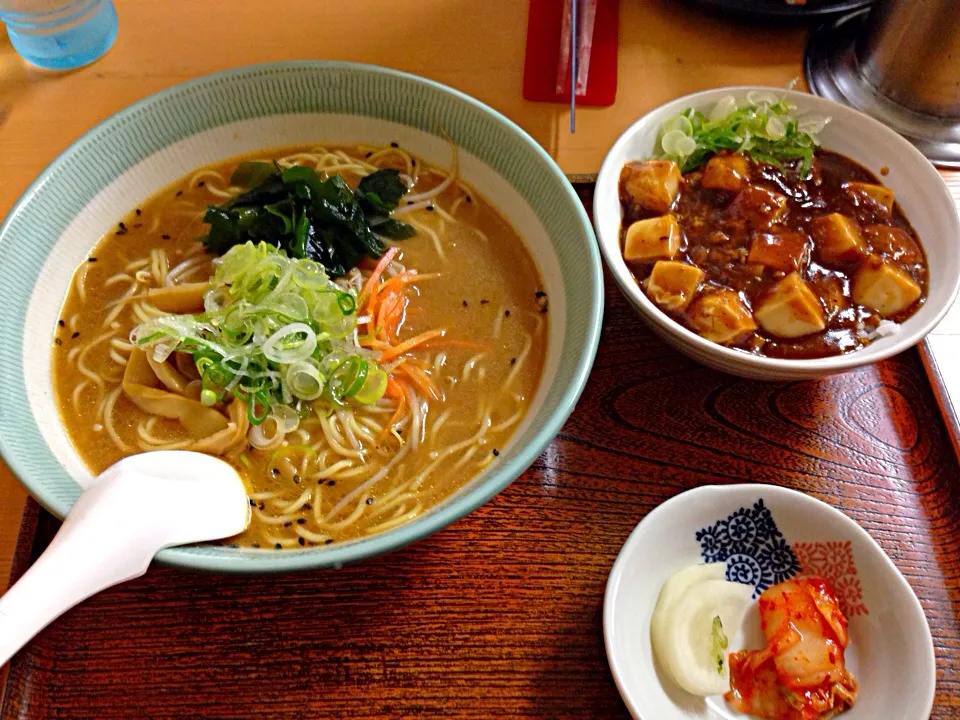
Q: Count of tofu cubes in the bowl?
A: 12